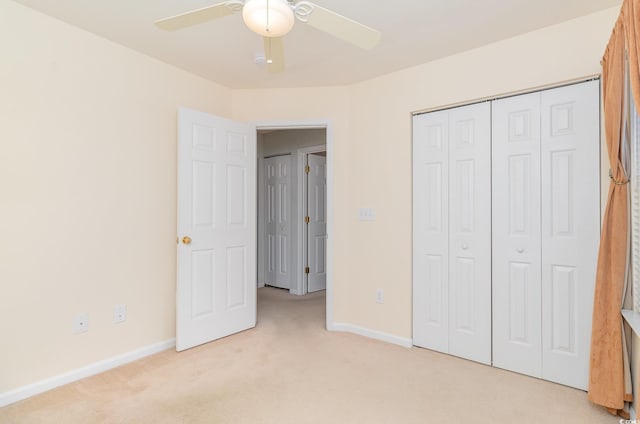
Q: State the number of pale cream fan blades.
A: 3